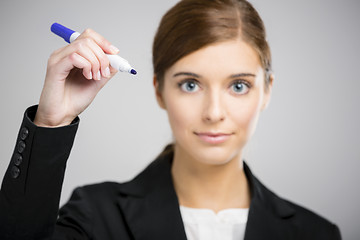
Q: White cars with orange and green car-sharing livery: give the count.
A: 0